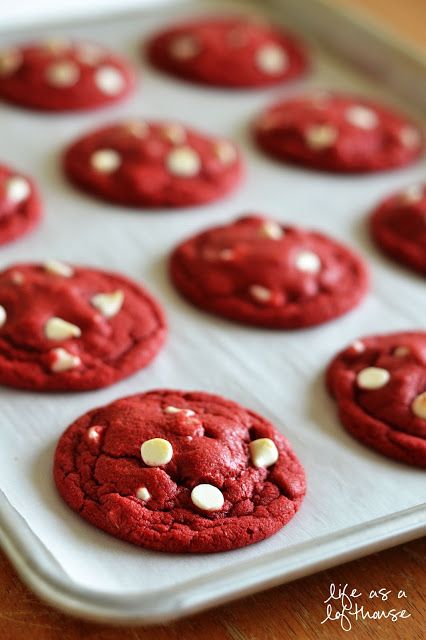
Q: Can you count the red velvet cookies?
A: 10